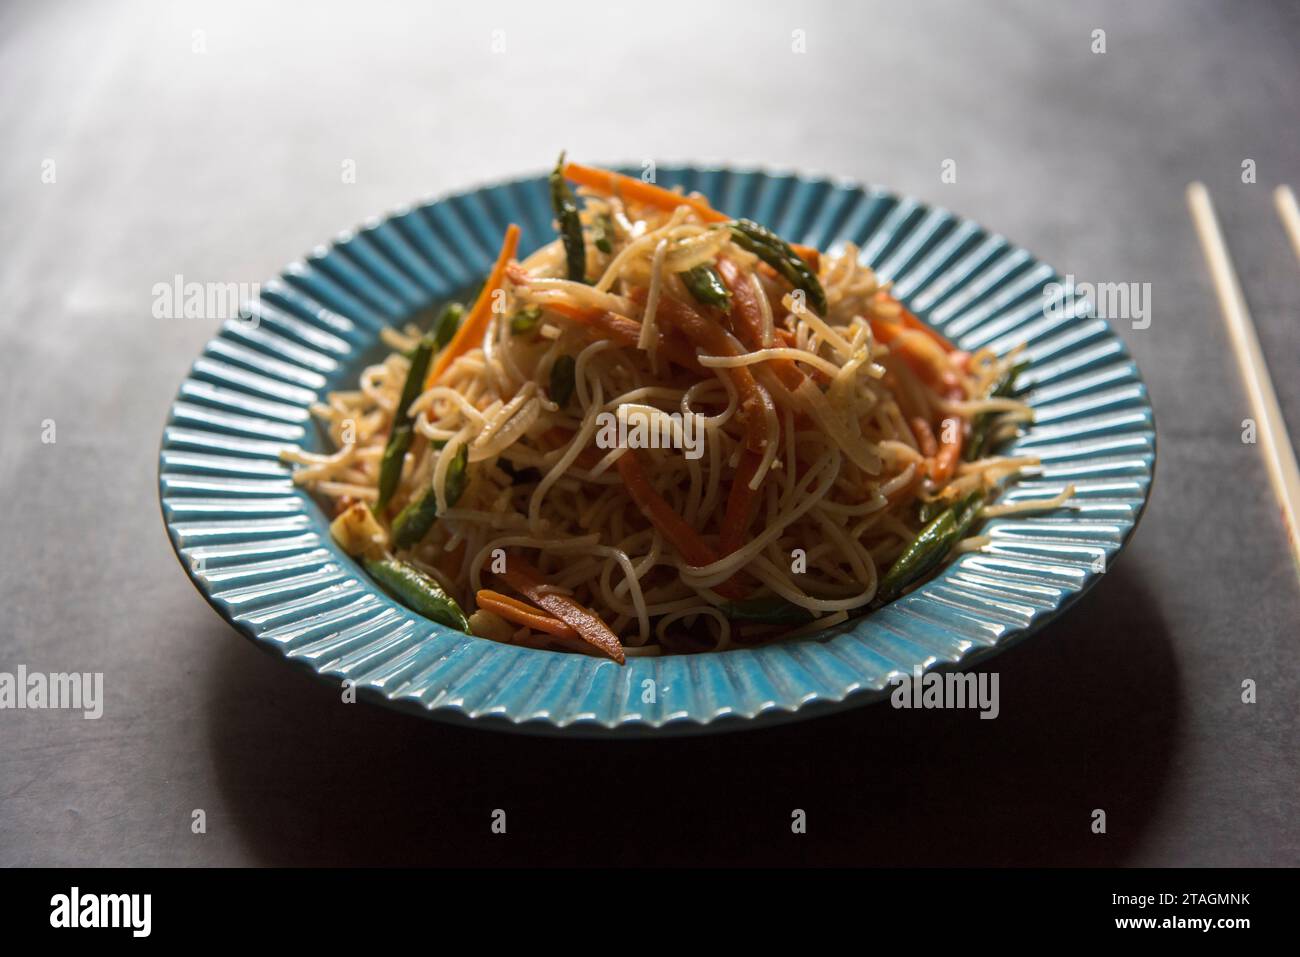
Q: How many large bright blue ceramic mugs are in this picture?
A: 0